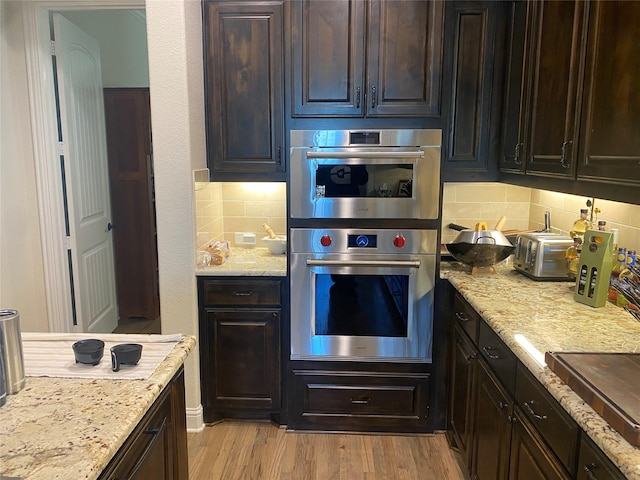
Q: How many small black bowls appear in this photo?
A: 2